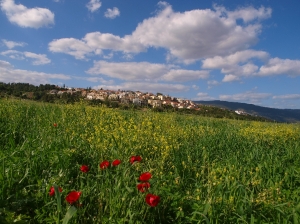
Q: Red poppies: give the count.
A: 9